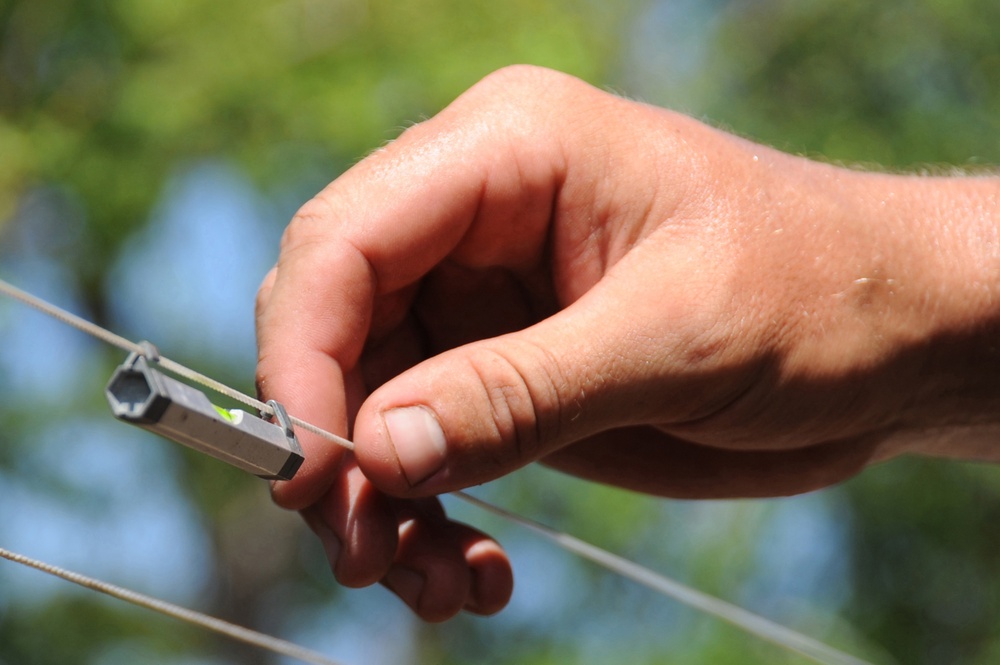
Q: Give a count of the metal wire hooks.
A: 2